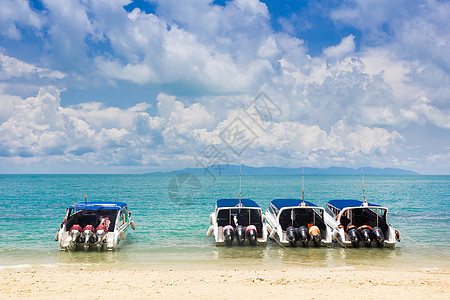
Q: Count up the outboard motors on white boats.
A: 12